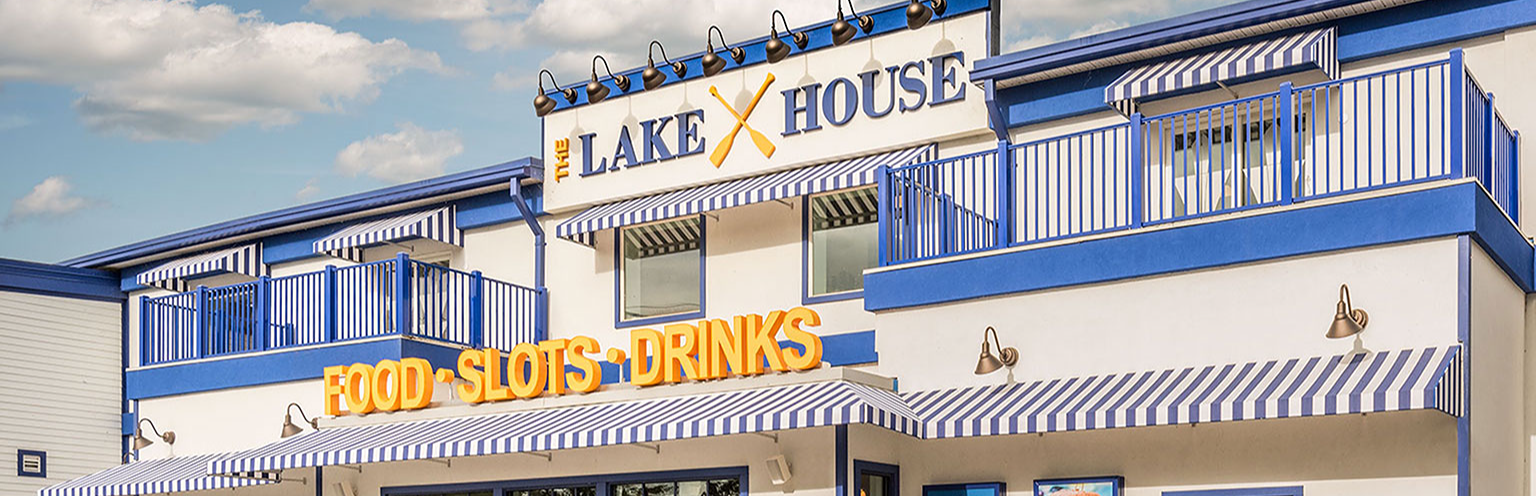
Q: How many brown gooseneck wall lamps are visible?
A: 11